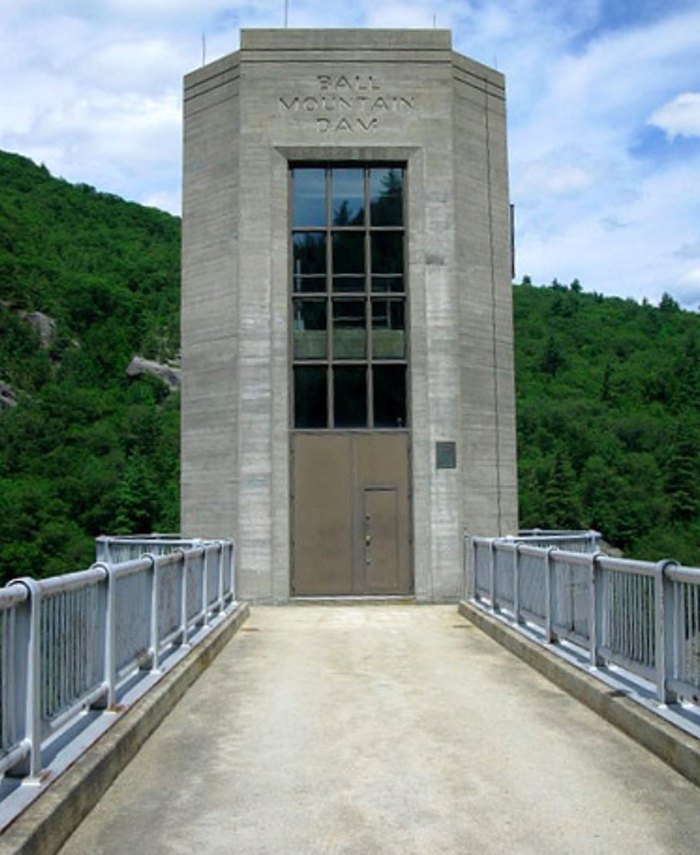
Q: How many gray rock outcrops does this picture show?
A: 3